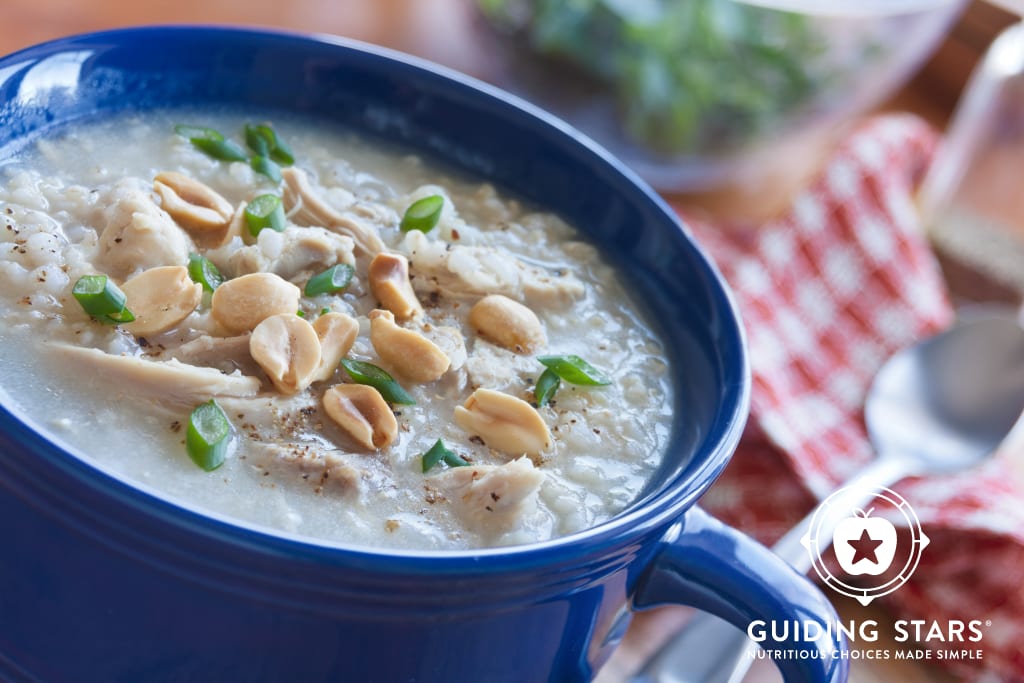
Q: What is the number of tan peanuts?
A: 10